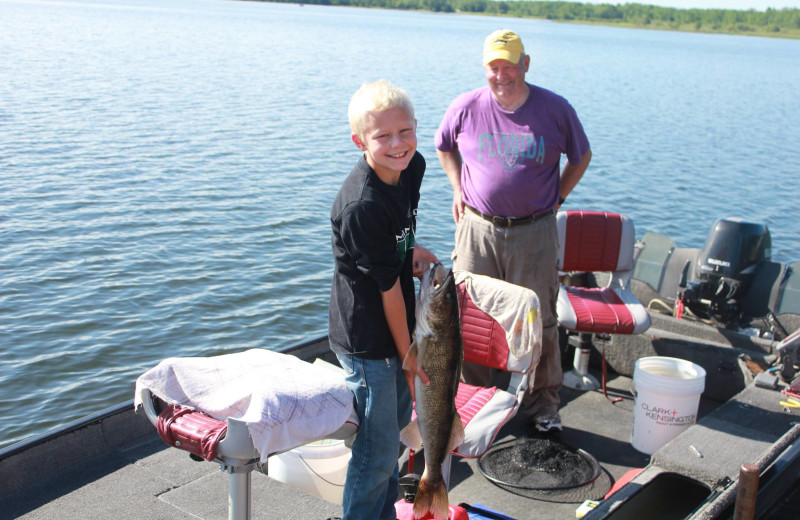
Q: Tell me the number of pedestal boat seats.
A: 3